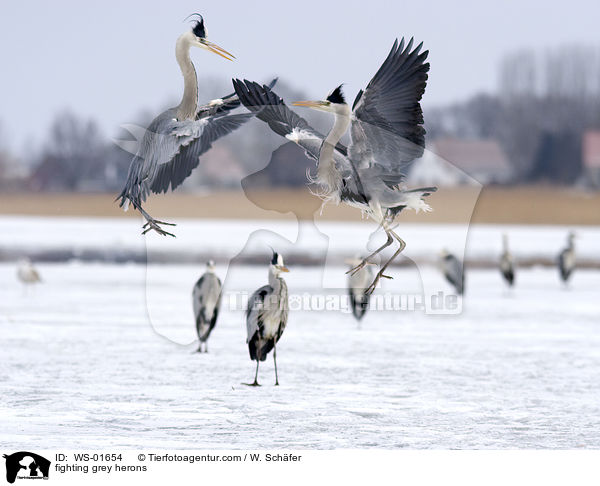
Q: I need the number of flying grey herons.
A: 2